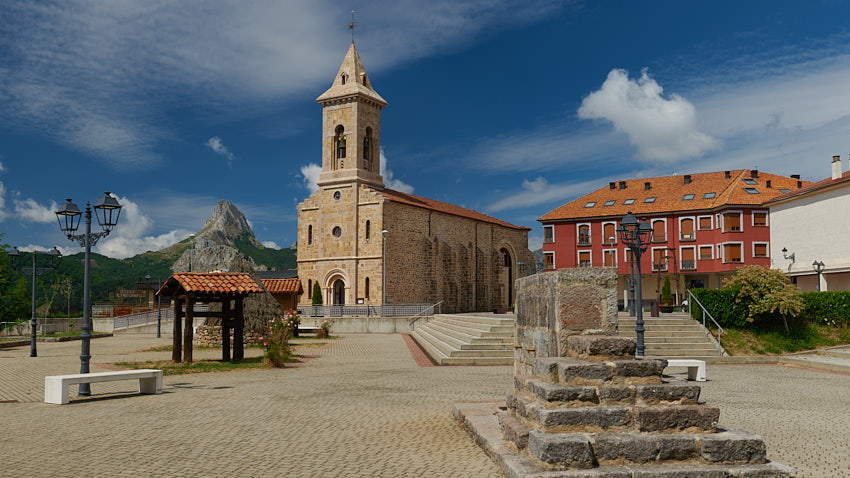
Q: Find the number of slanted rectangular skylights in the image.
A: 9